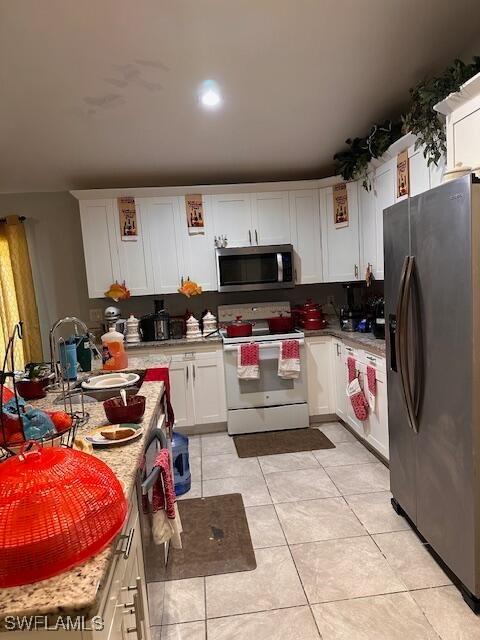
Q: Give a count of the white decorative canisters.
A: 3